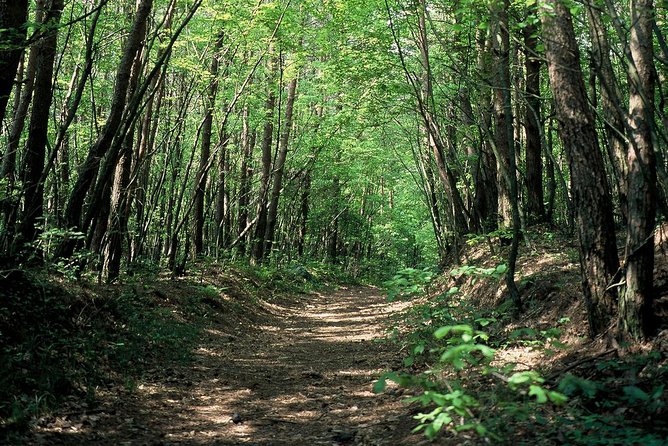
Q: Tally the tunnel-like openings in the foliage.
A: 1